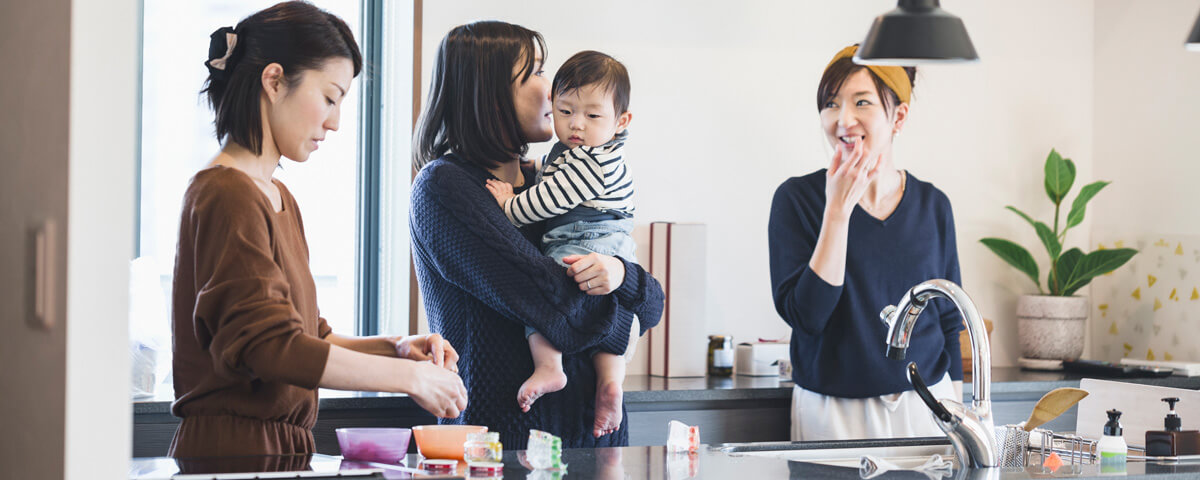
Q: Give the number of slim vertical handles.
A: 1